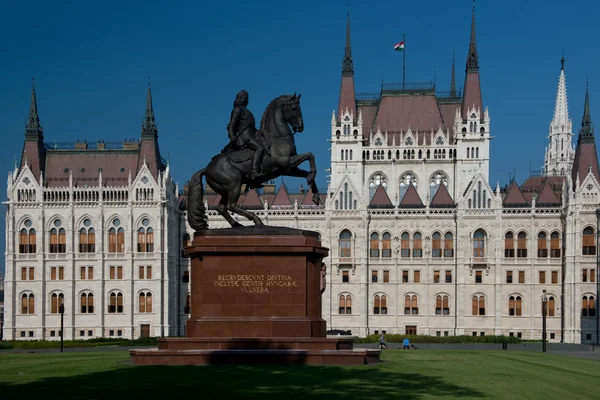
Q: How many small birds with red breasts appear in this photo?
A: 0